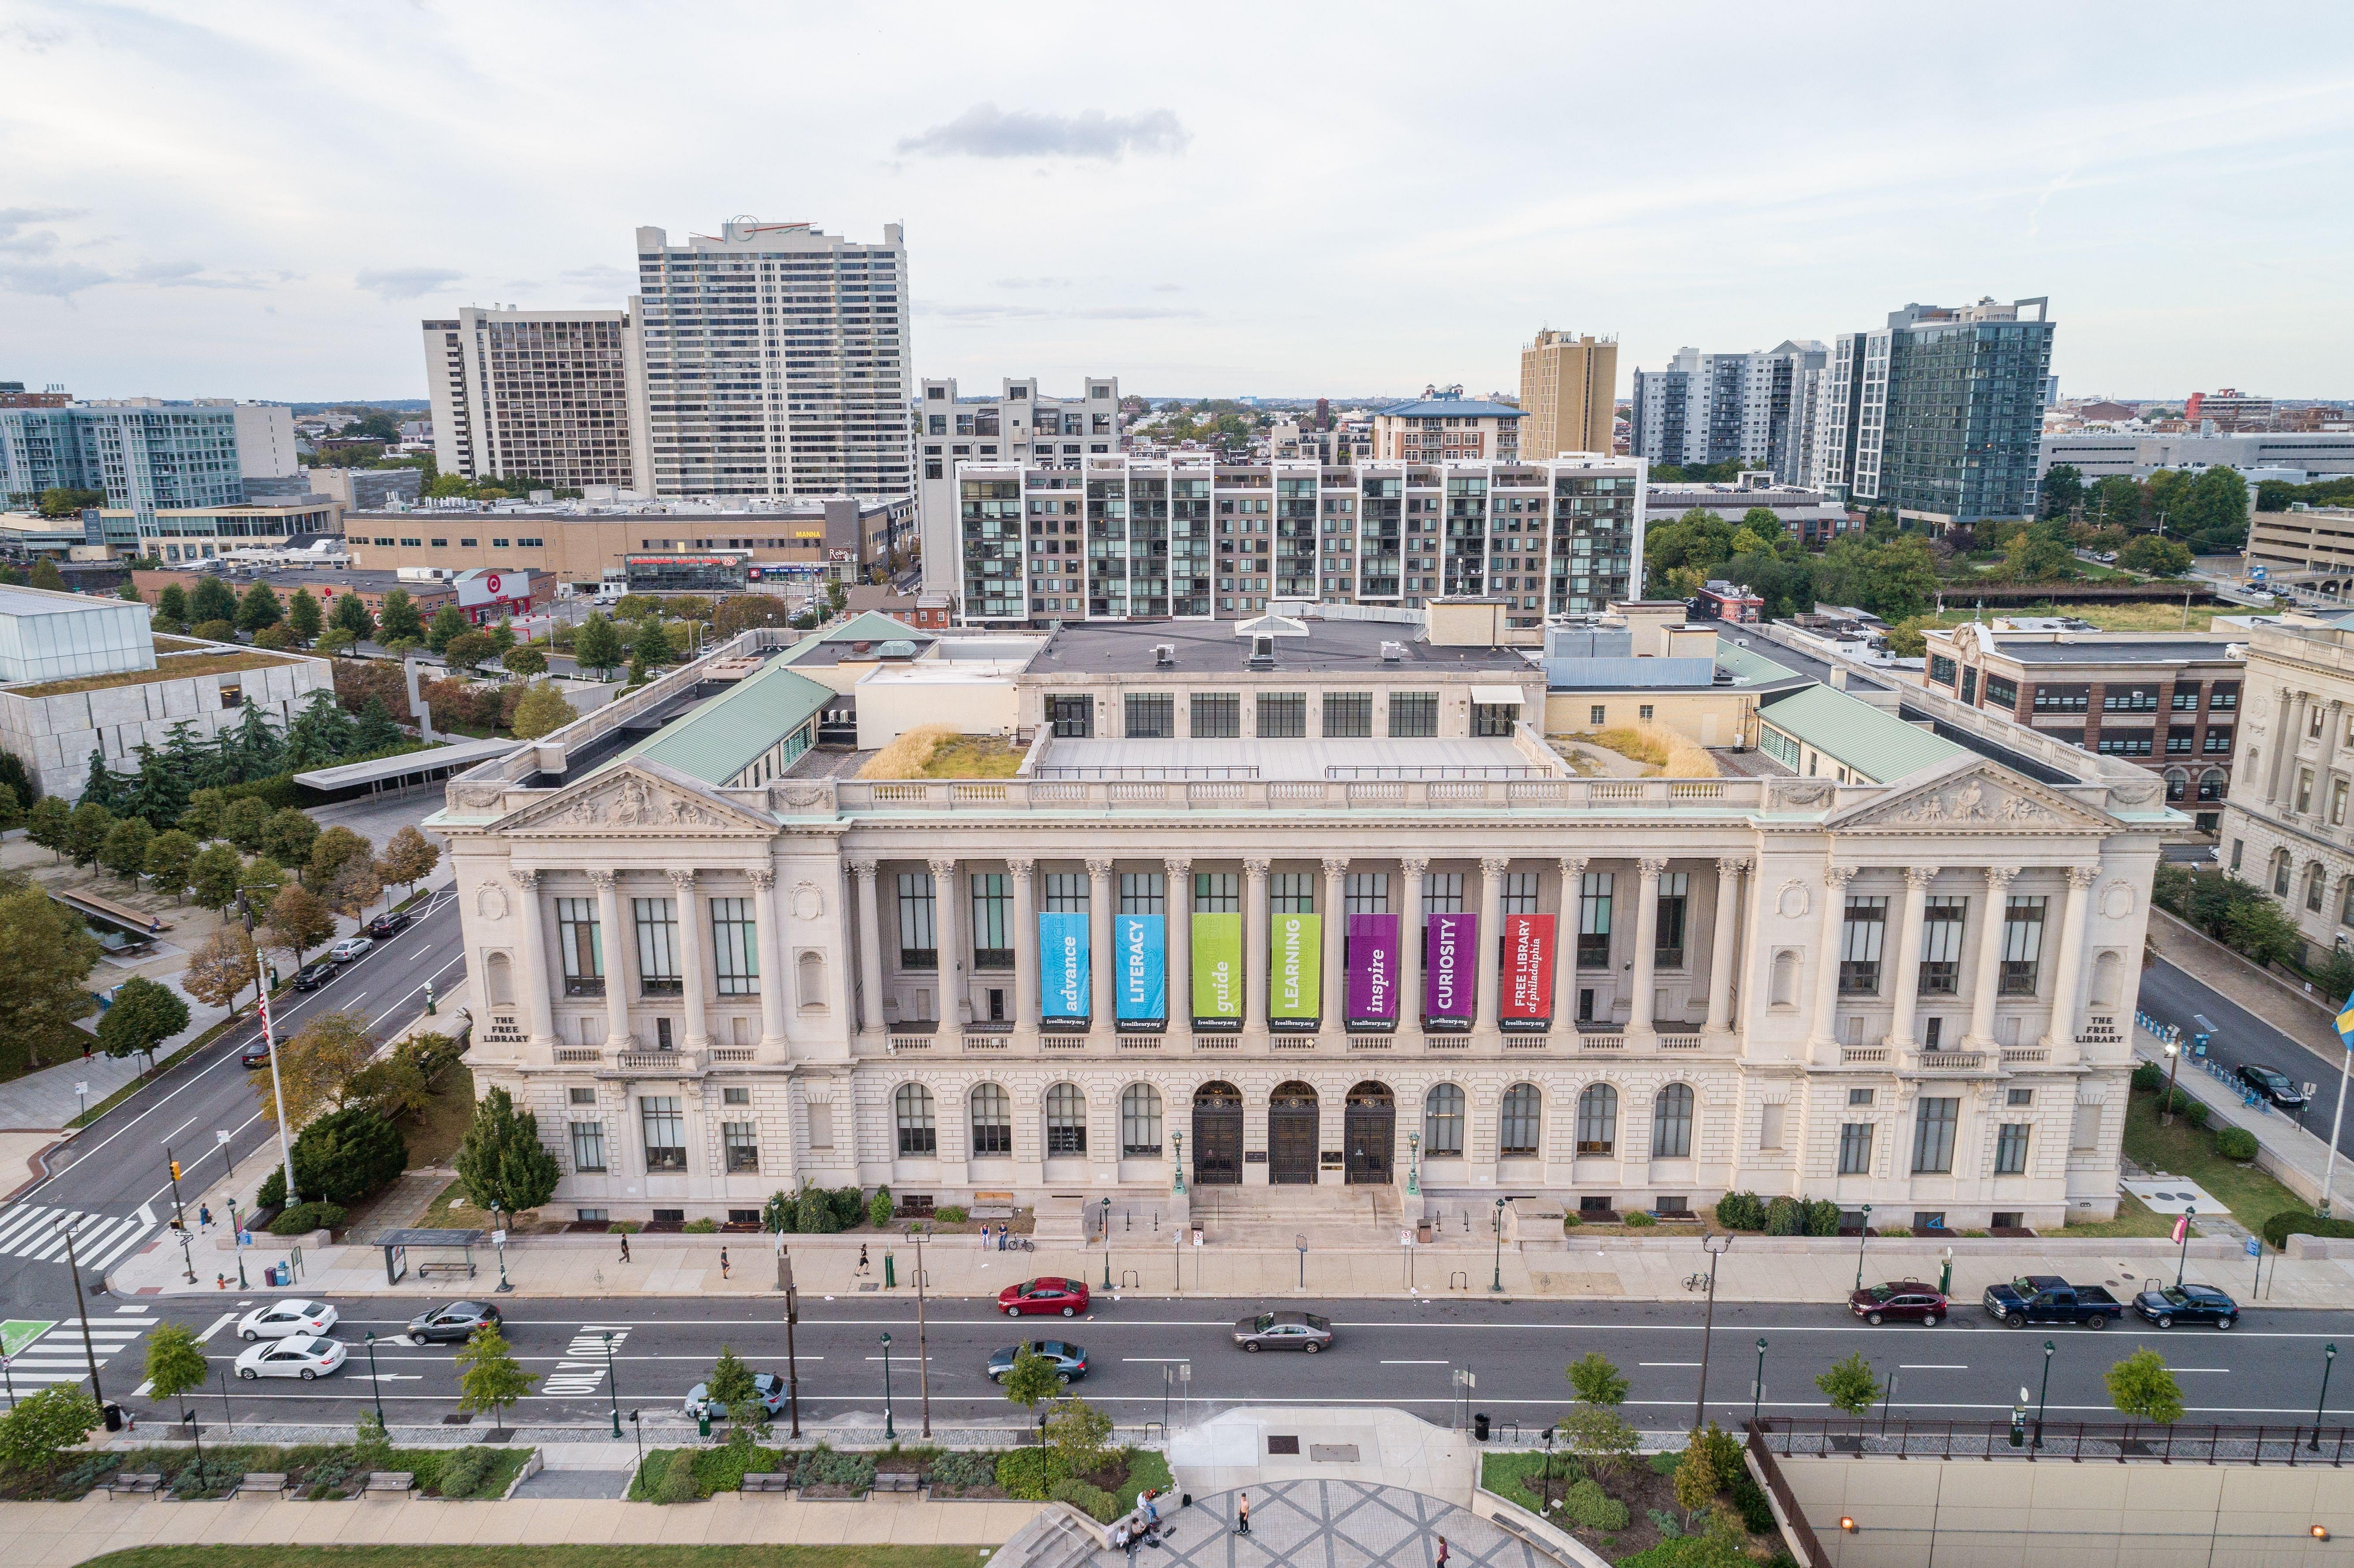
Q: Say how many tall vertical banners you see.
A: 7